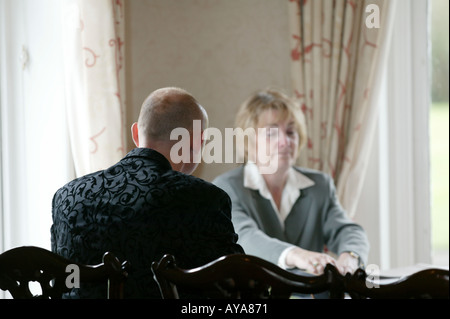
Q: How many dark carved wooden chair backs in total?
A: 3